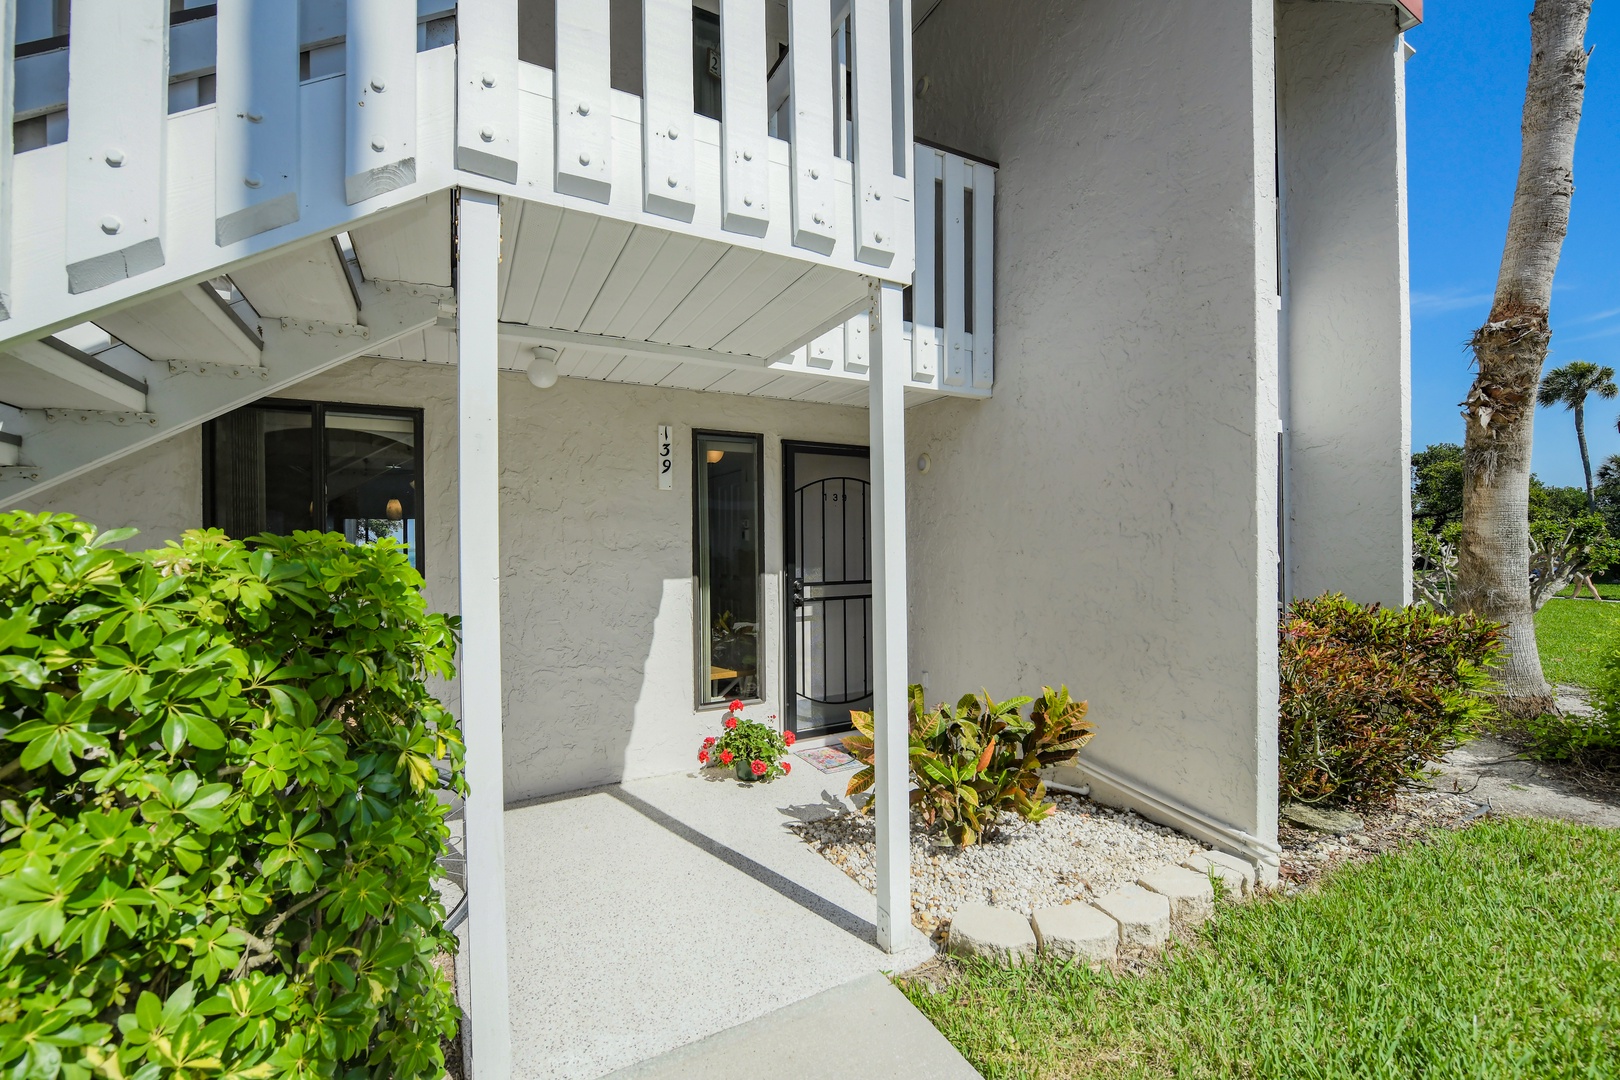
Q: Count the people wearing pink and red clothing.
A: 0